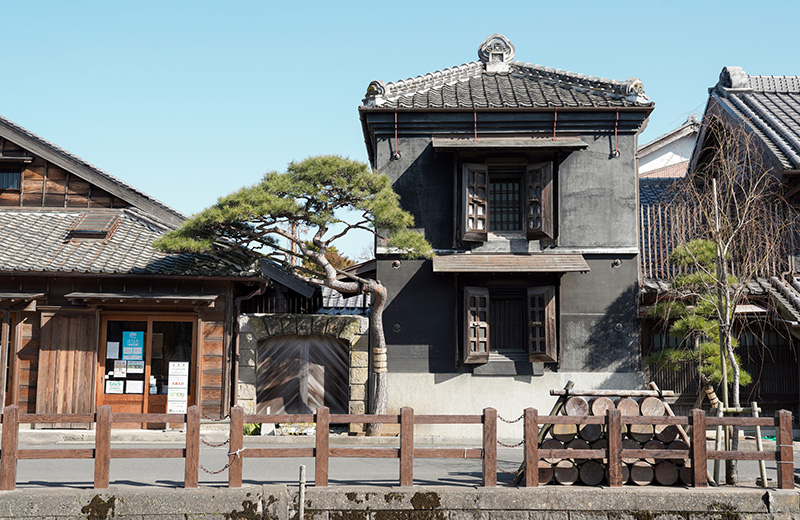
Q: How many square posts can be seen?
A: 11